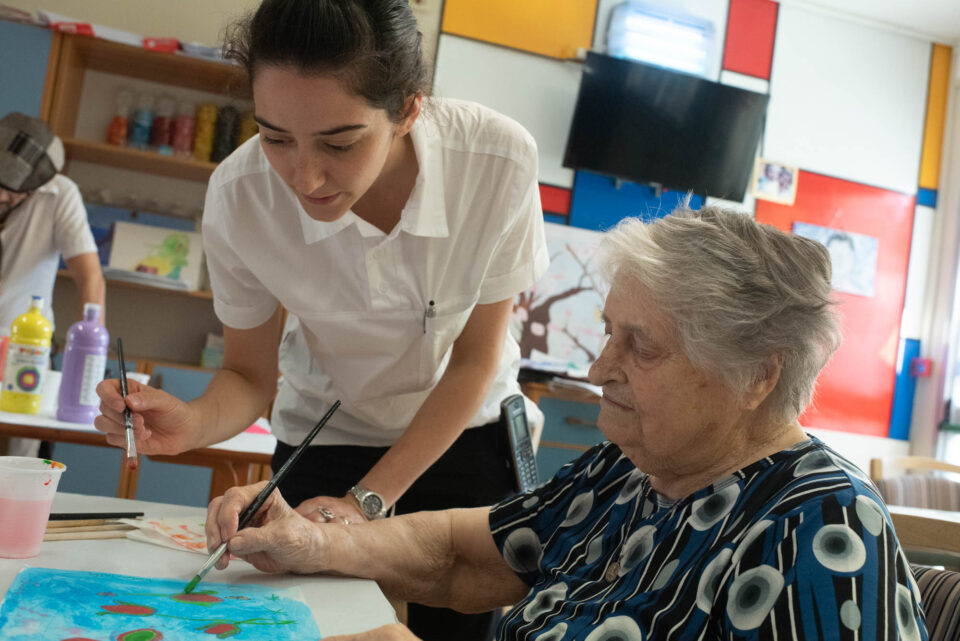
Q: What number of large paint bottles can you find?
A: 2